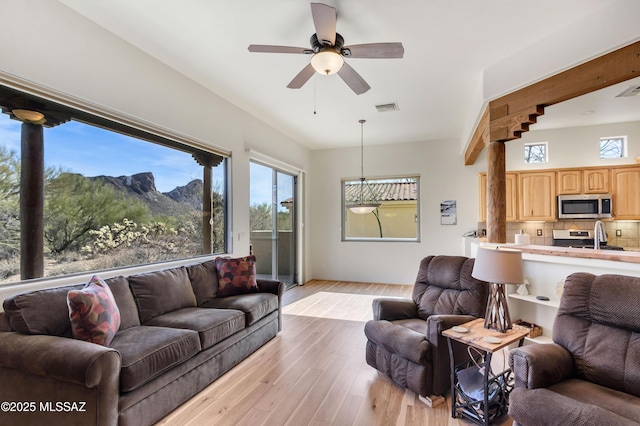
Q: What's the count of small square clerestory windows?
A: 2